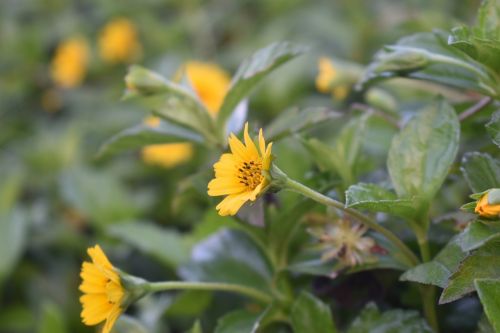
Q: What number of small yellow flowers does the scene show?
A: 8